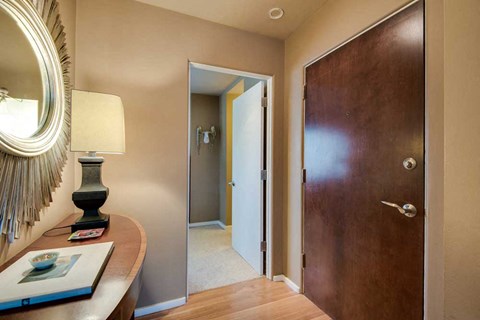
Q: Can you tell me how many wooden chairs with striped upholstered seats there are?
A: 0